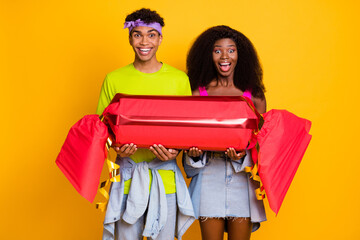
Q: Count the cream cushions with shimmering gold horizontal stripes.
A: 0